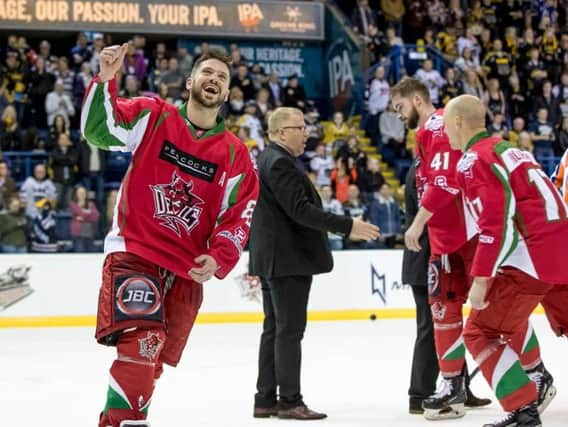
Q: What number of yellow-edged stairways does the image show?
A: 1